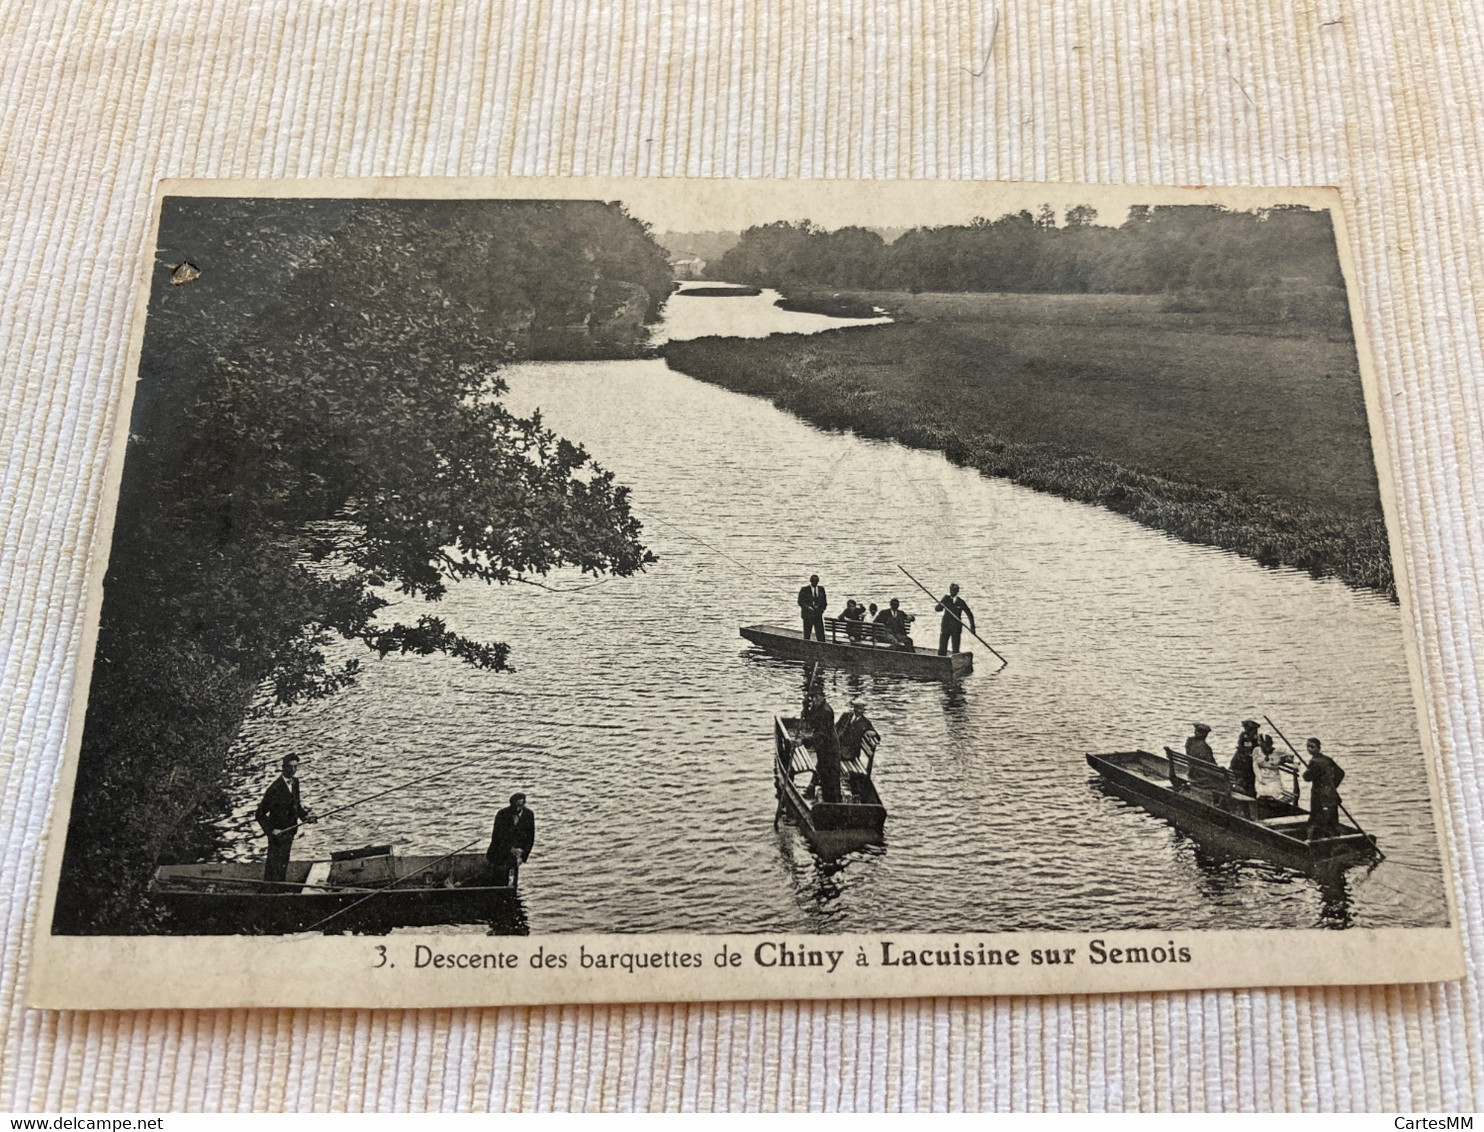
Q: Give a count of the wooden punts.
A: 4